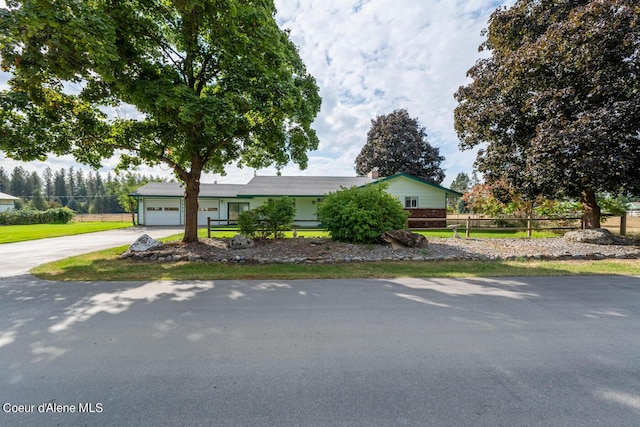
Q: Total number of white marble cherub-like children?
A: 0